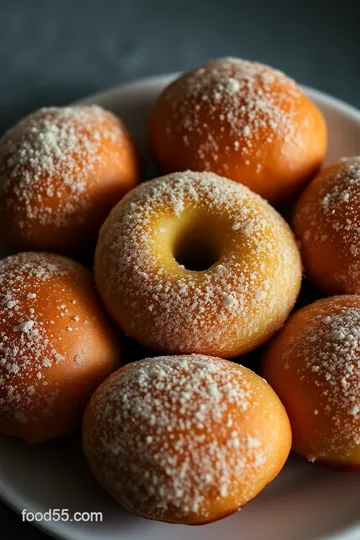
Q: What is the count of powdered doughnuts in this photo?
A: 7